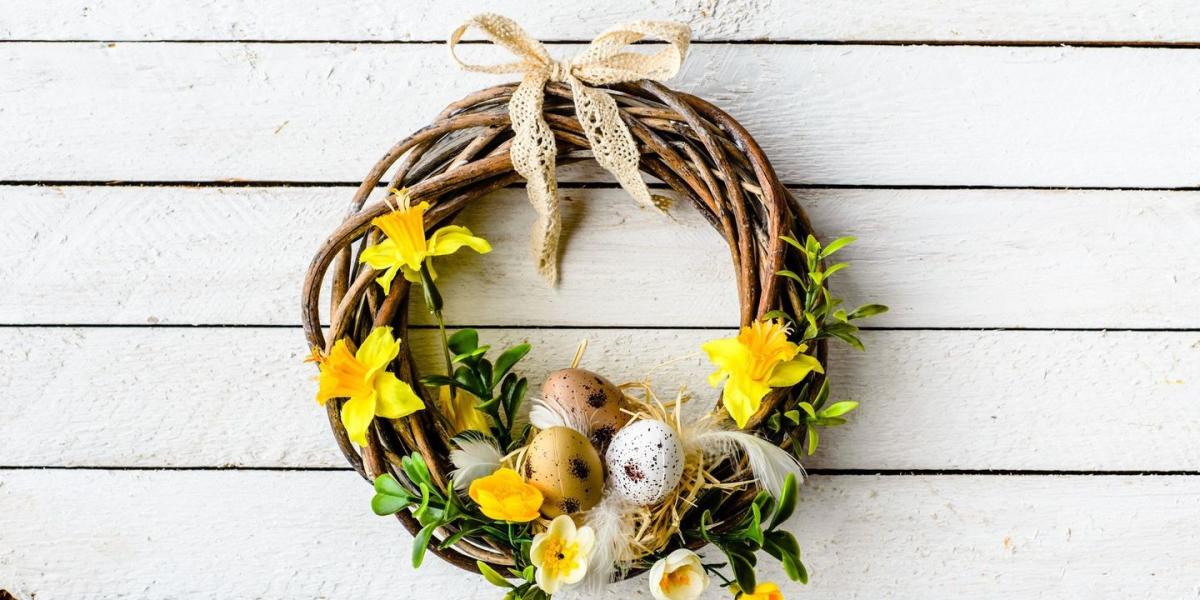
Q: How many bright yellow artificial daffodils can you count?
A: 3